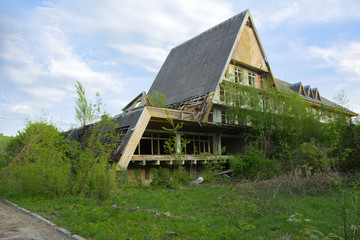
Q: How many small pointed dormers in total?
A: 3